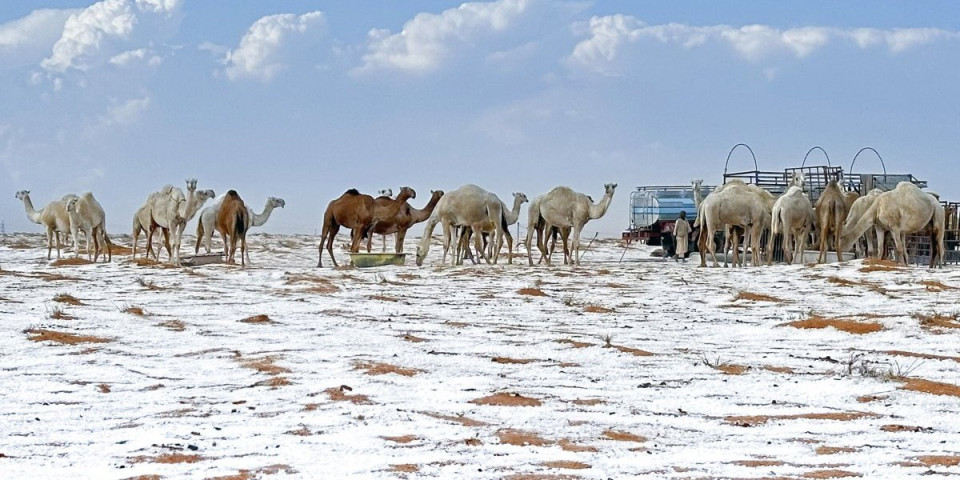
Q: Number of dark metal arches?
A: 3